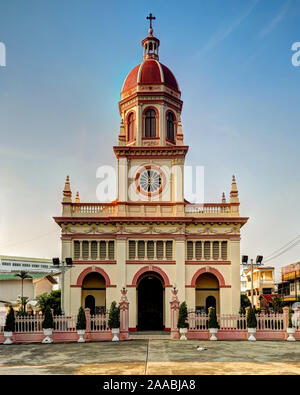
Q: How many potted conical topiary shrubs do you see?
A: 8